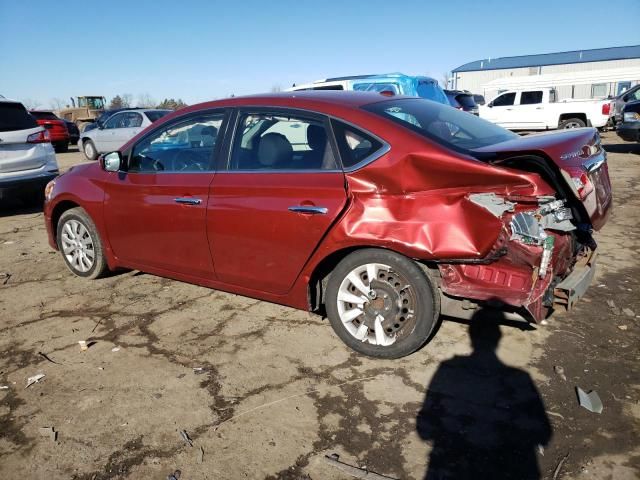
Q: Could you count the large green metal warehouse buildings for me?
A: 0